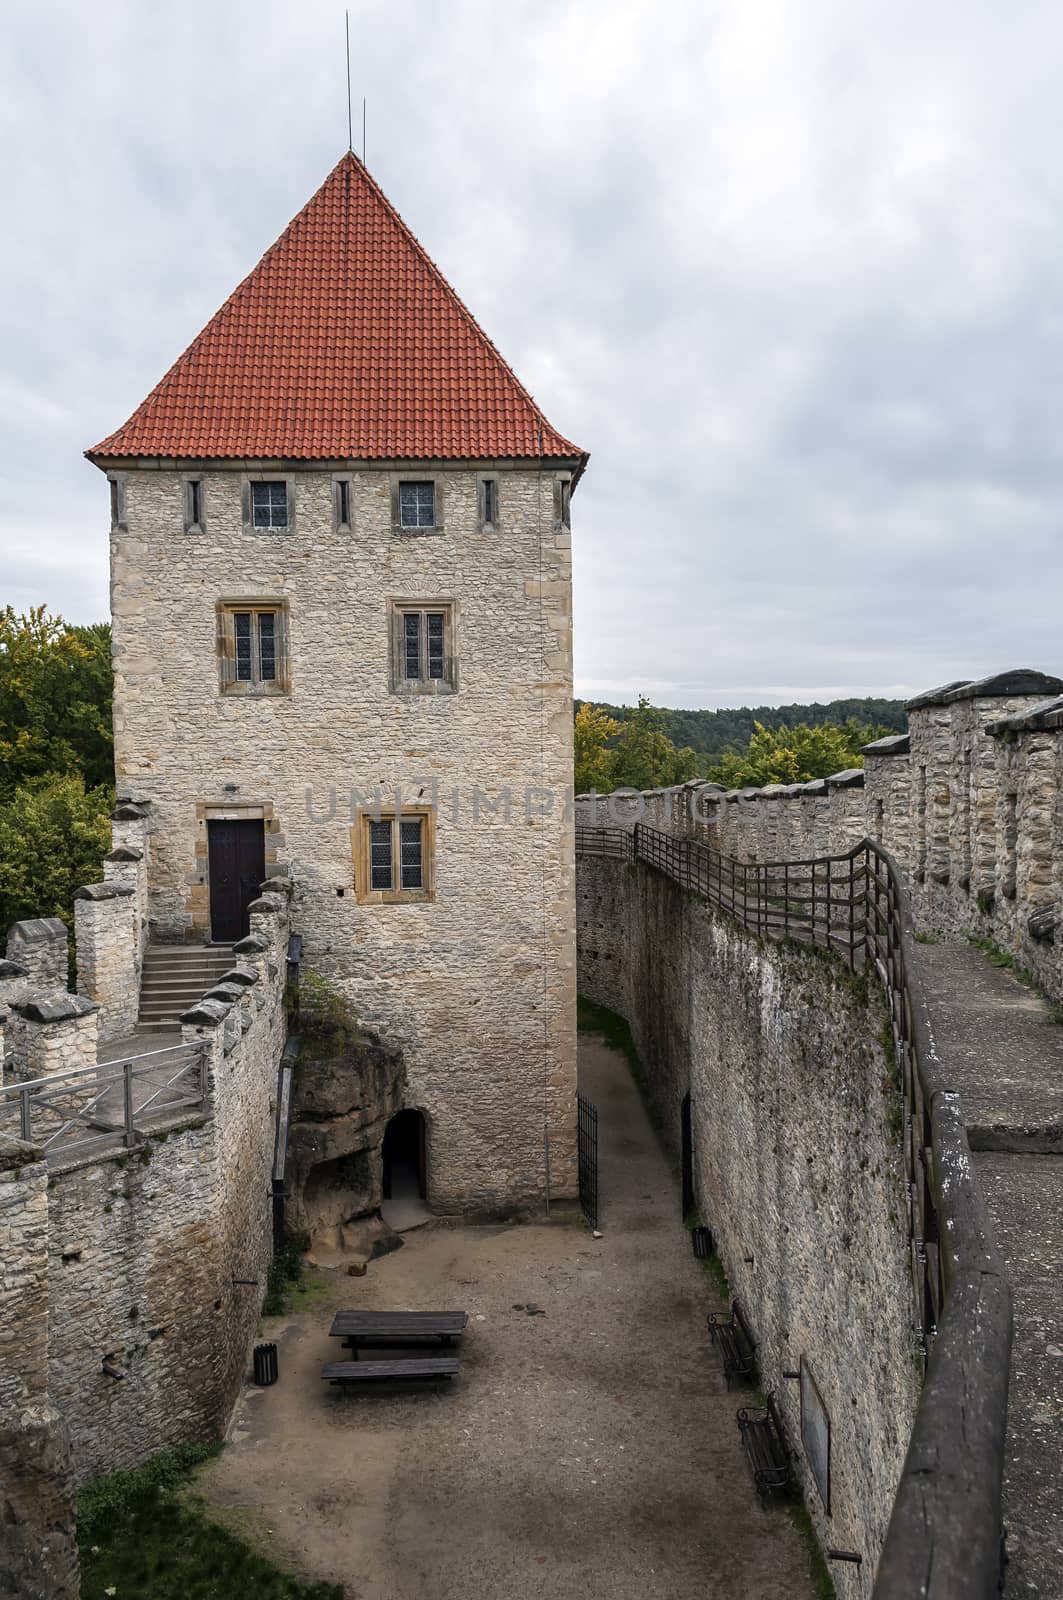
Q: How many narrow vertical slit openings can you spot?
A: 5